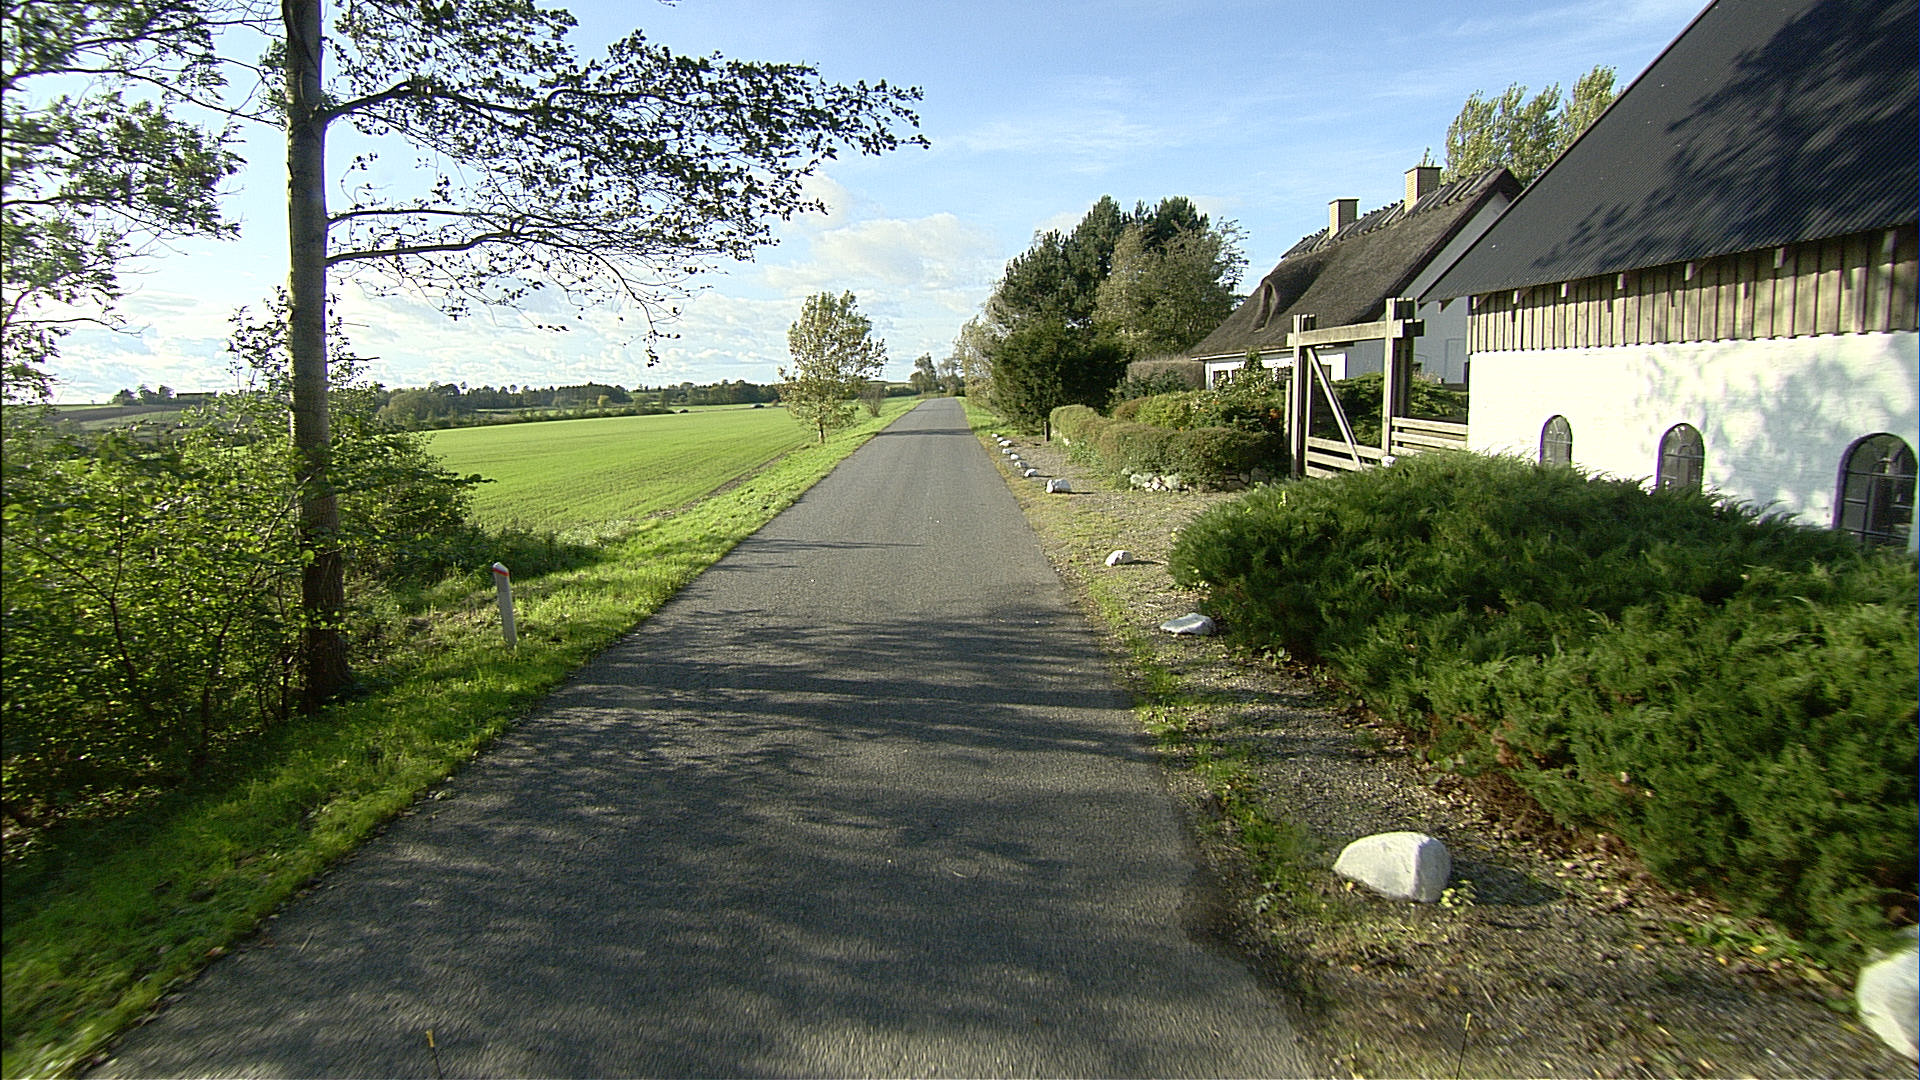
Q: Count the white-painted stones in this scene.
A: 12